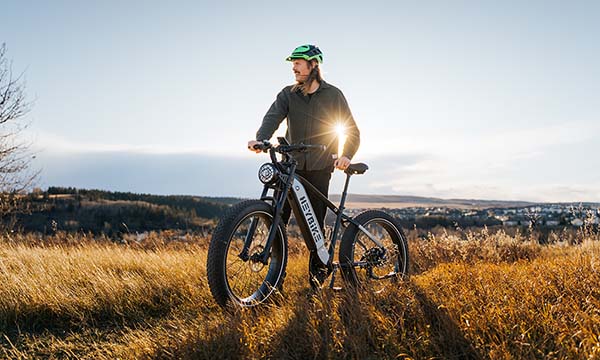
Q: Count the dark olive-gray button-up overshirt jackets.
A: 1